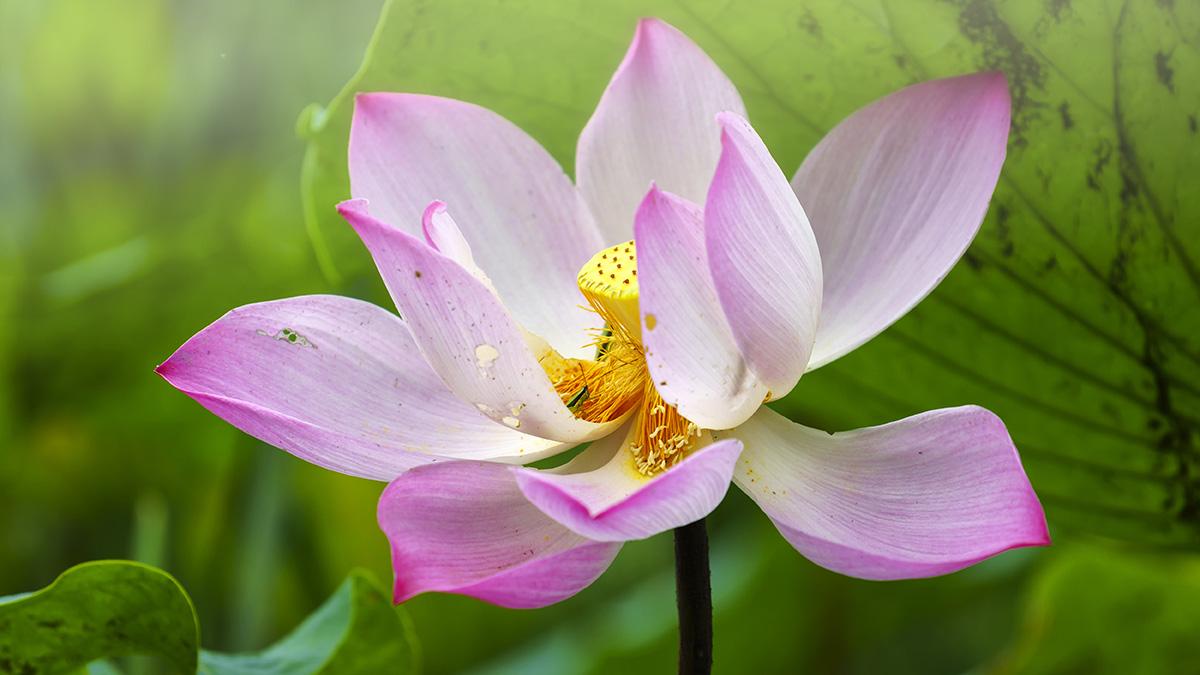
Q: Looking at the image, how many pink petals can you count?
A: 11